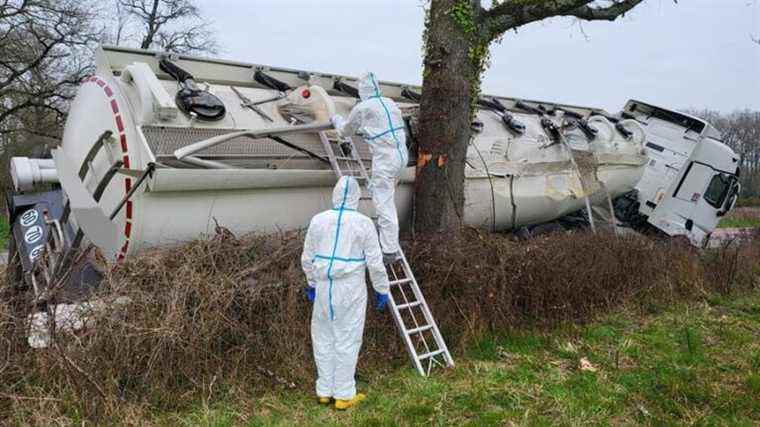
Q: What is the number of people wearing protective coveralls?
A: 2